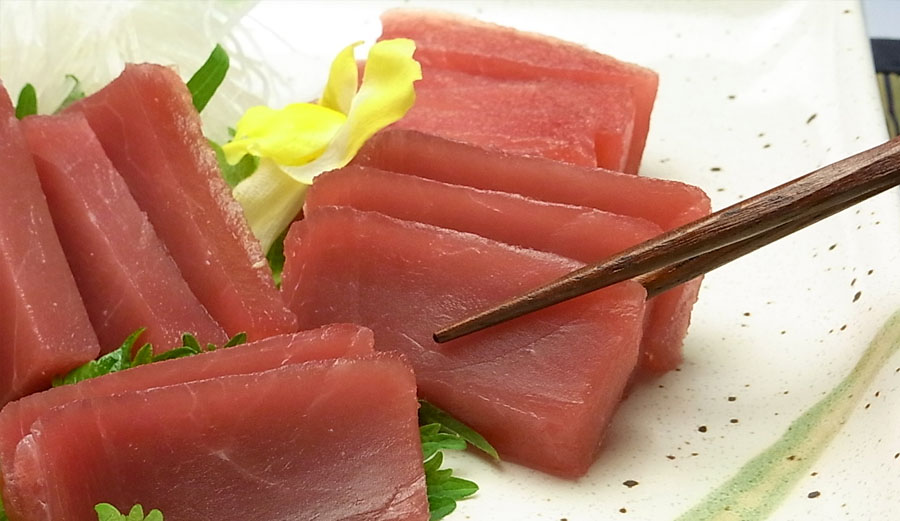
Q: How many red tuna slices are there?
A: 10